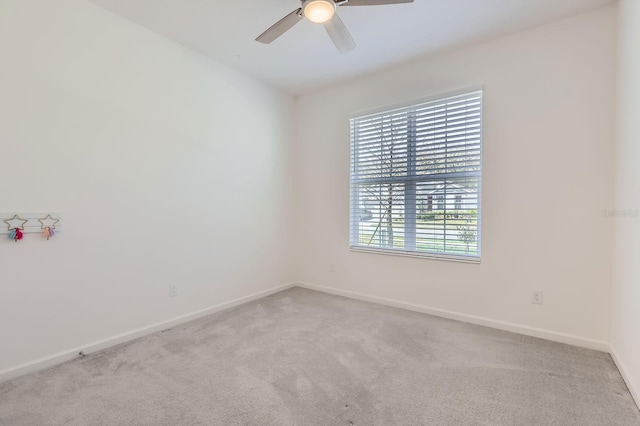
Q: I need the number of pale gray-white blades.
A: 1